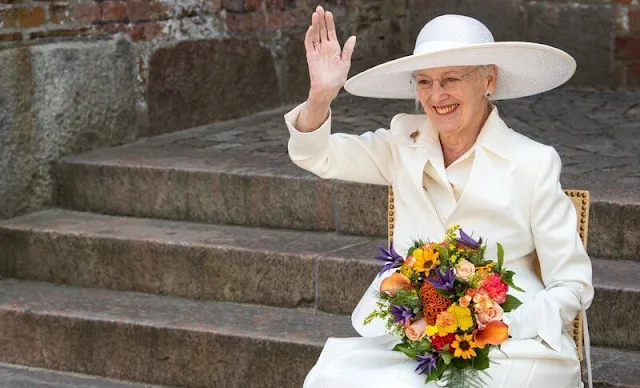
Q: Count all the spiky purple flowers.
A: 5